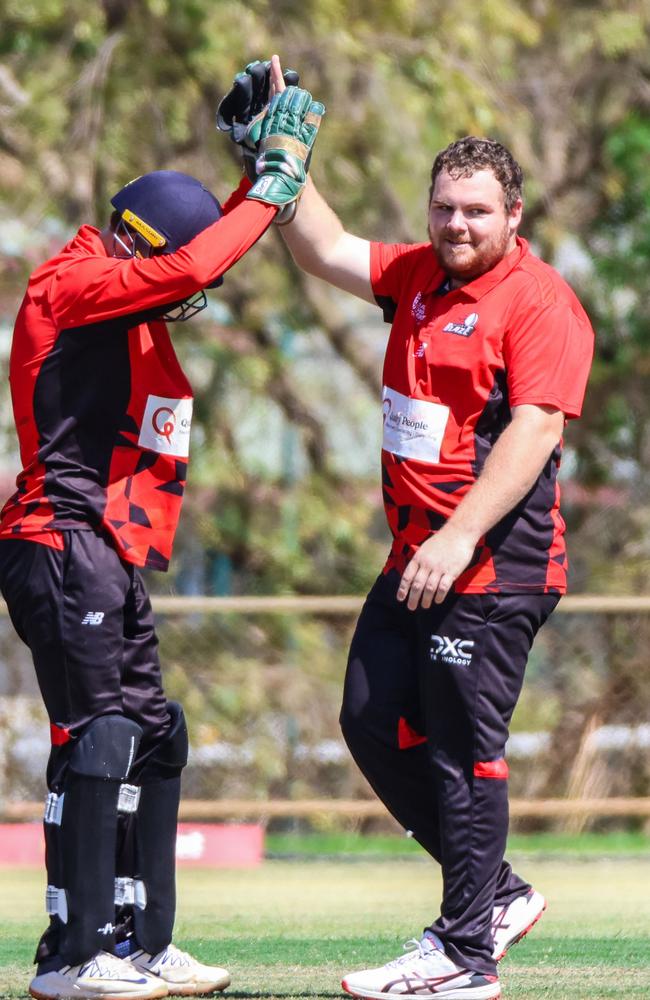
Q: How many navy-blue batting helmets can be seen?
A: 1